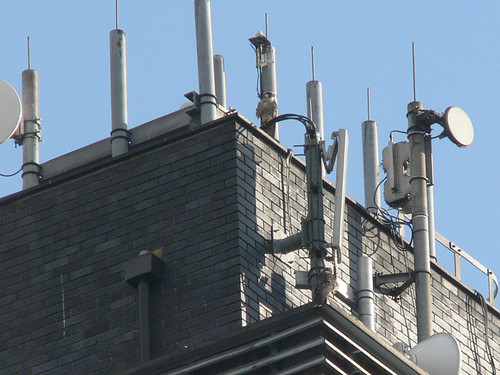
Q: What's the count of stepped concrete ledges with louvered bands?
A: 1